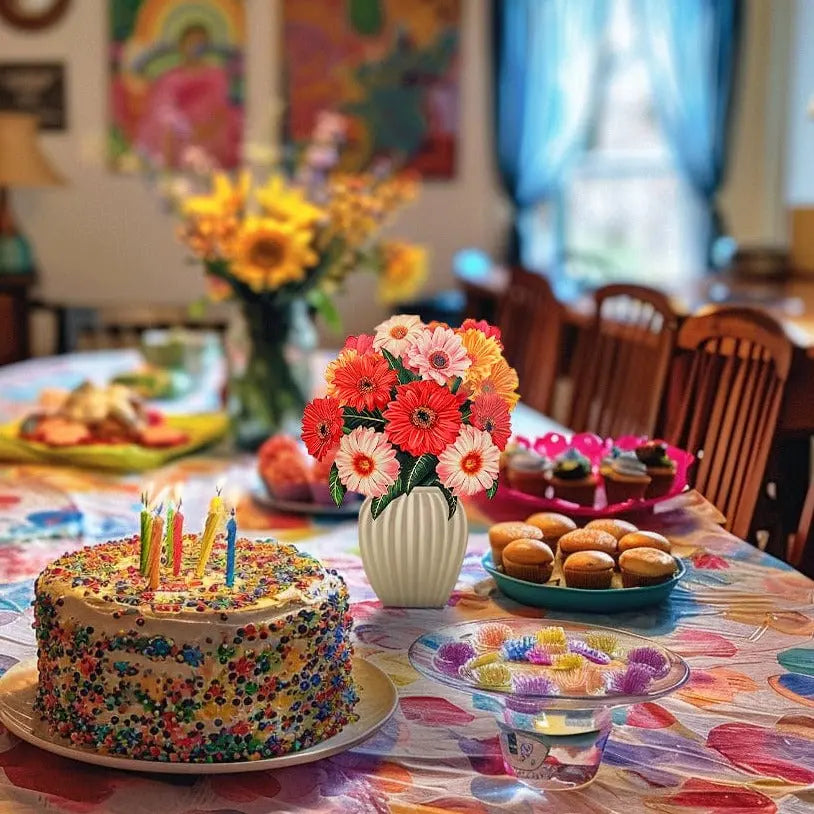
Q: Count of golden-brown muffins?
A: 8